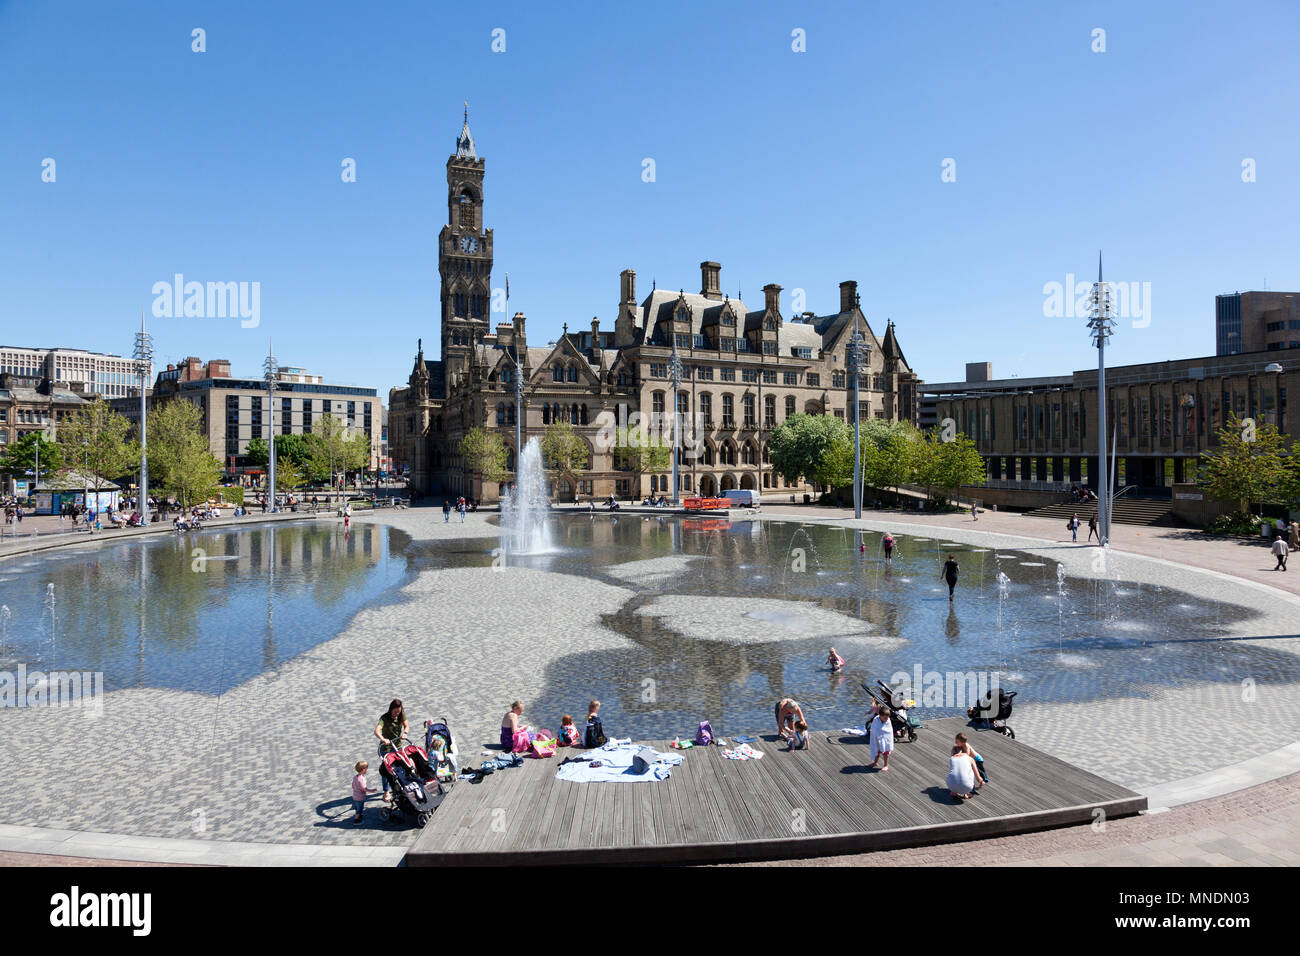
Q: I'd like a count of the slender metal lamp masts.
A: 6